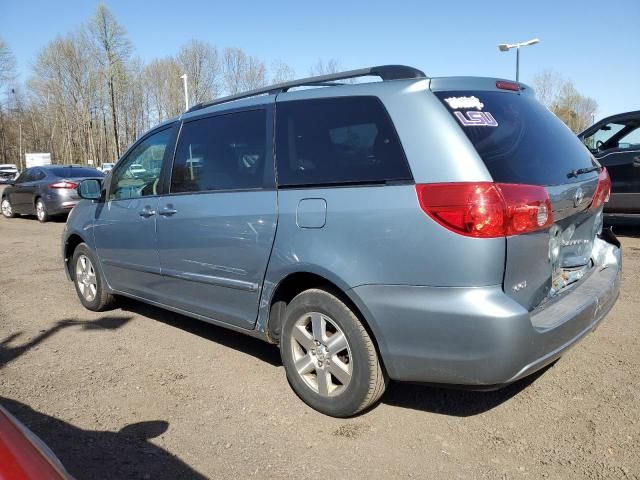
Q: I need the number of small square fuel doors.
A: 1